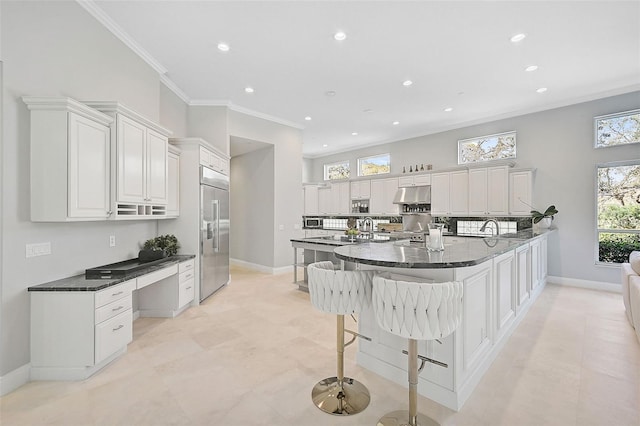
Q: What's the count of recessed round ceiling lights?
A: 12